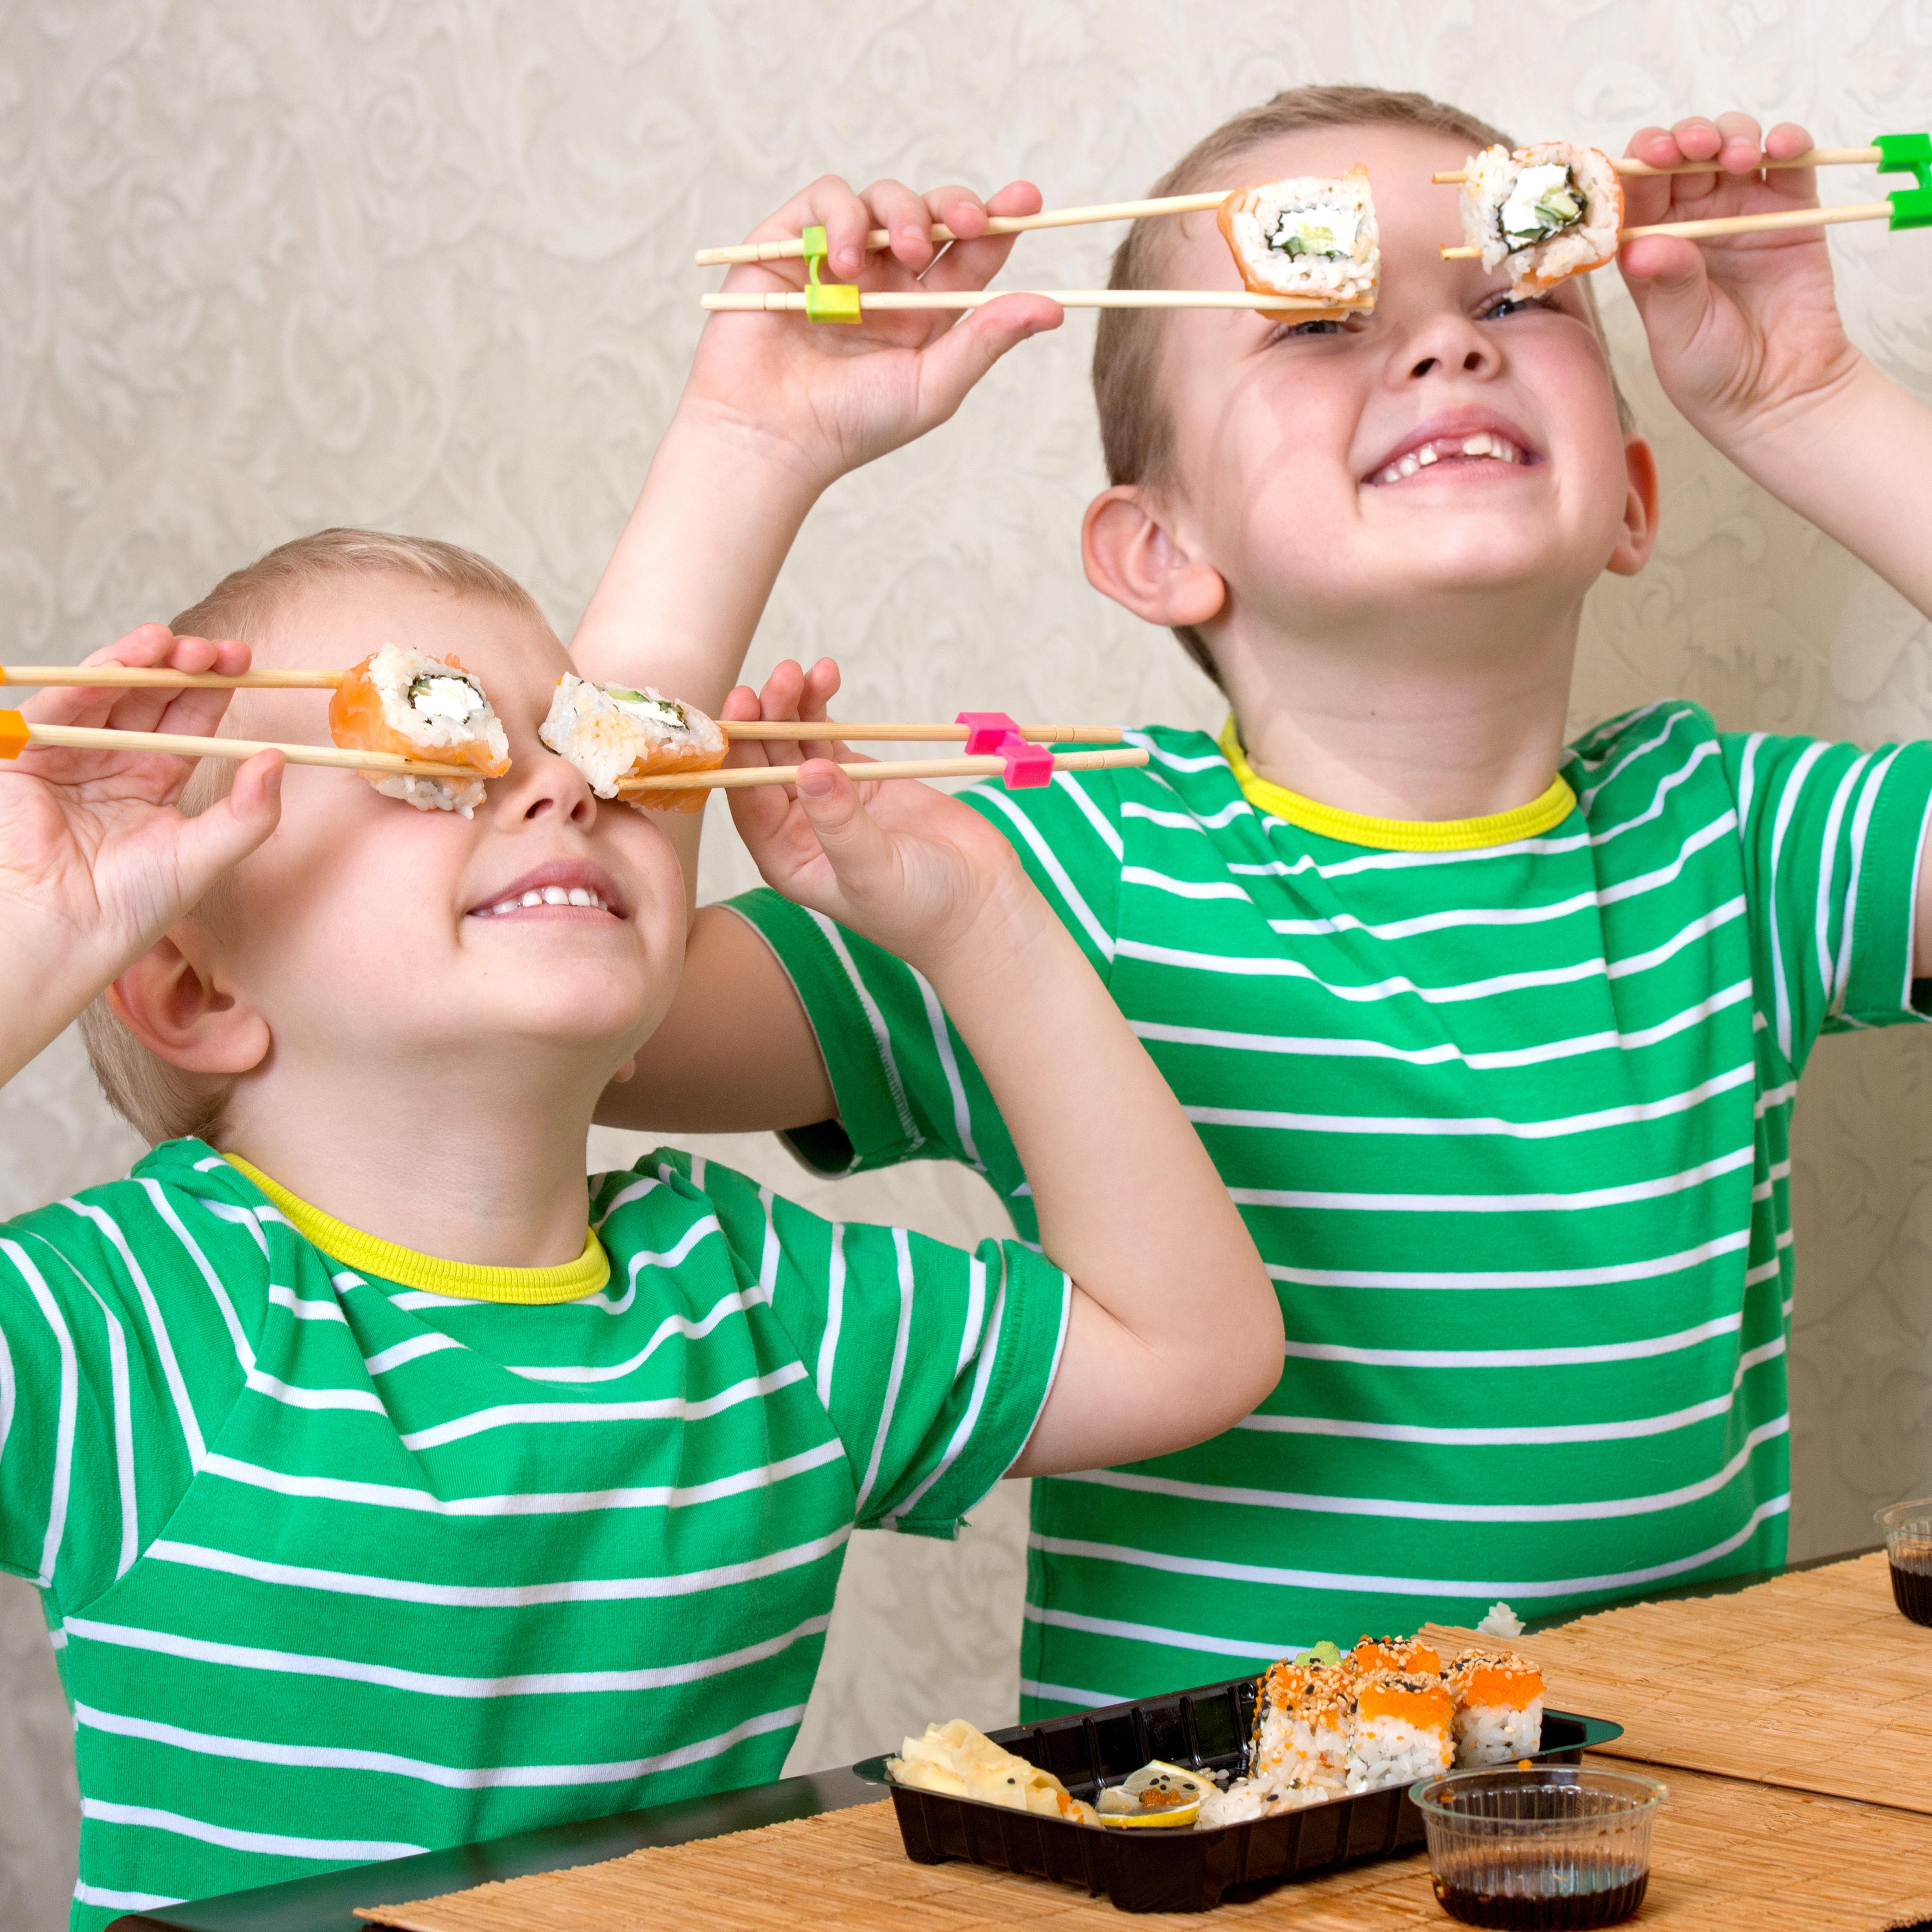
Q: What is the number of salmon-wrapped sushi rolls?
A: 4